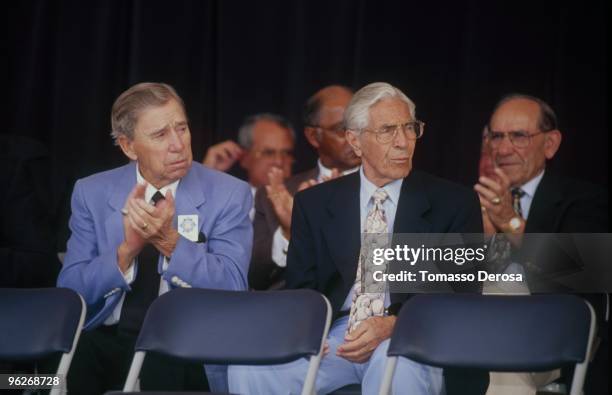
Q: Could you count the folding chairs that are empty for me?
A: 3